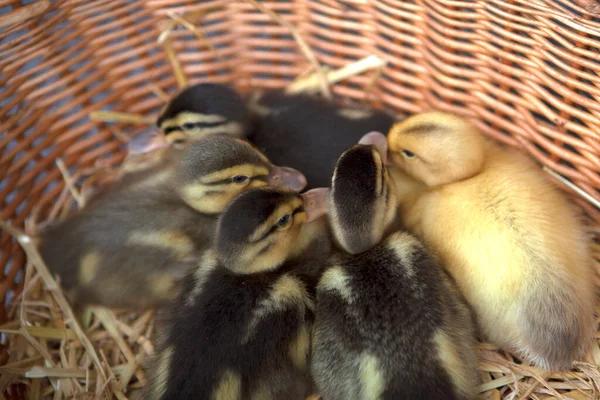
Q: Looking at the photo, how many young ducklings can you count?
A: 5